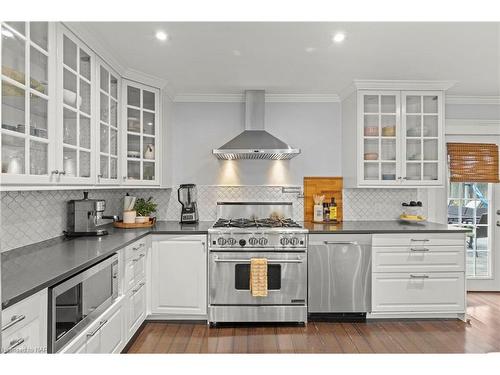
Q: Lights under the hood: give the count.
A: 2